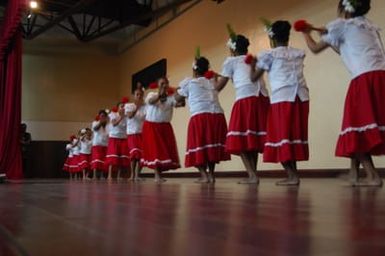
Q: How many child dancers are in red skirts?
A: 11